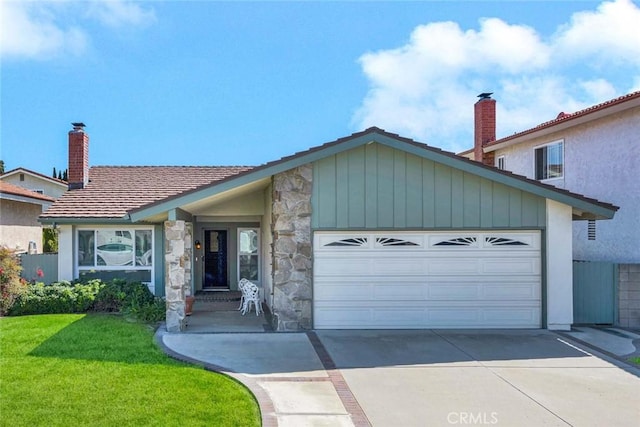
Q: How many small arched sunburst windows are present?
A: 4